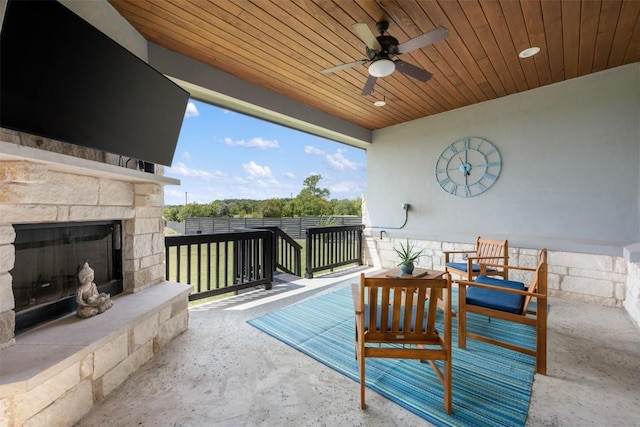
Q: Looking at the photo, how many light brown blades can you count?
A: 2